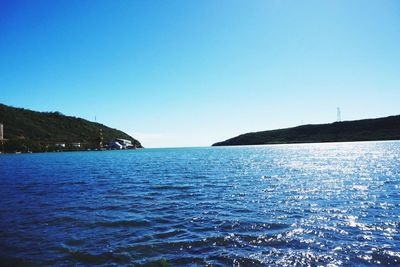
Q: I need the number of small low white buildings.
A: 2